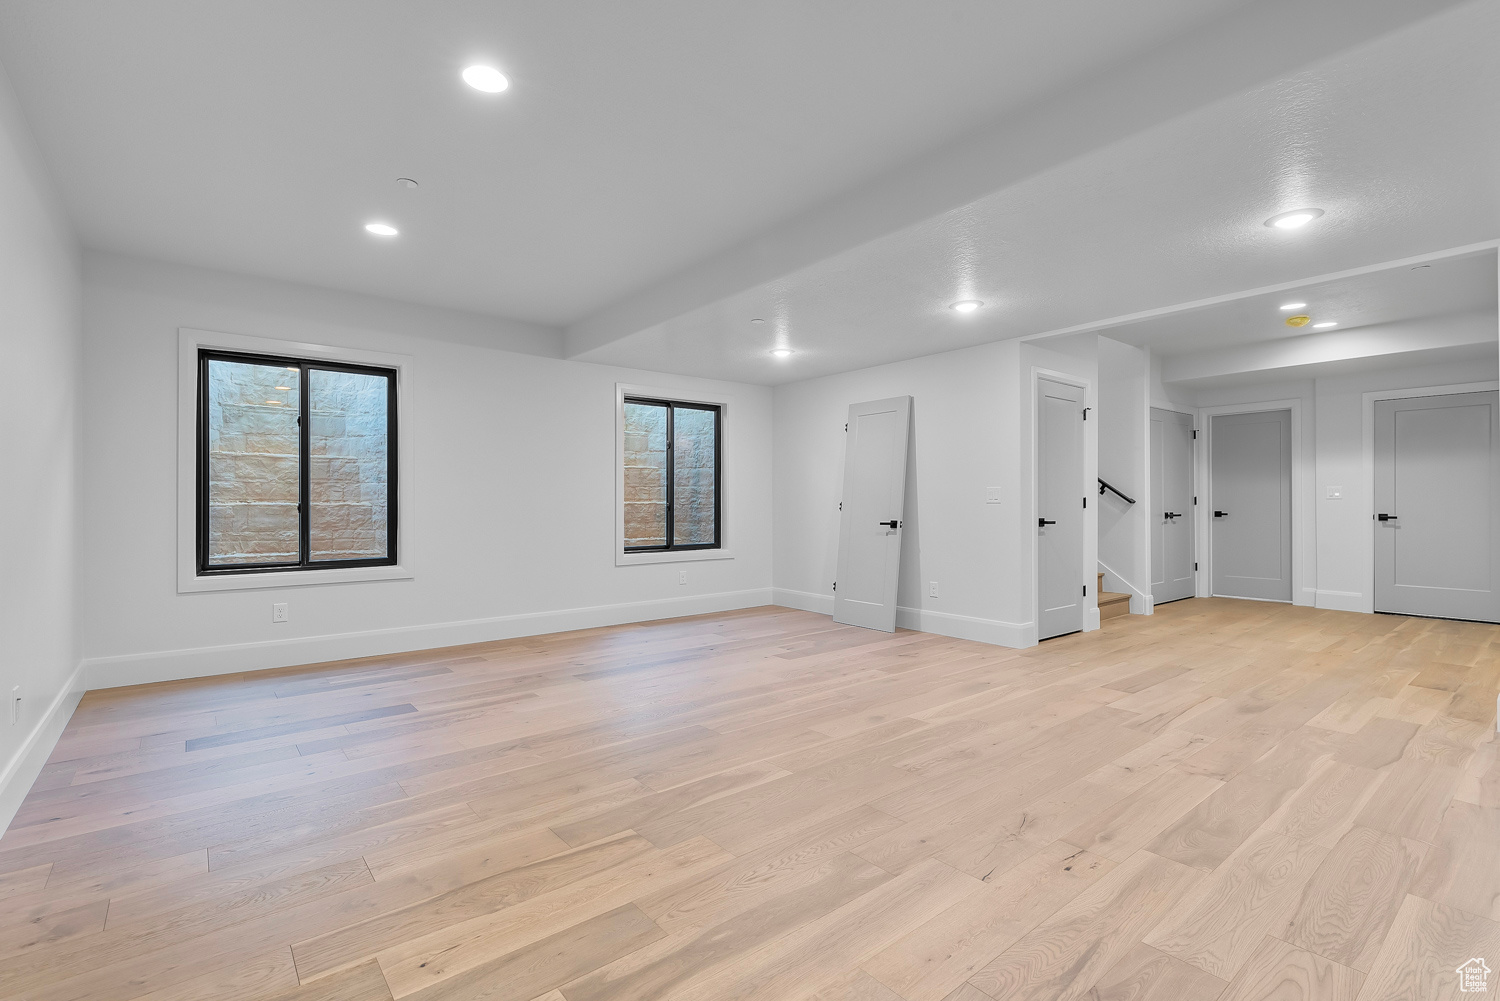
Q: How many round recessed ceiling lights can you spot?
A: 7